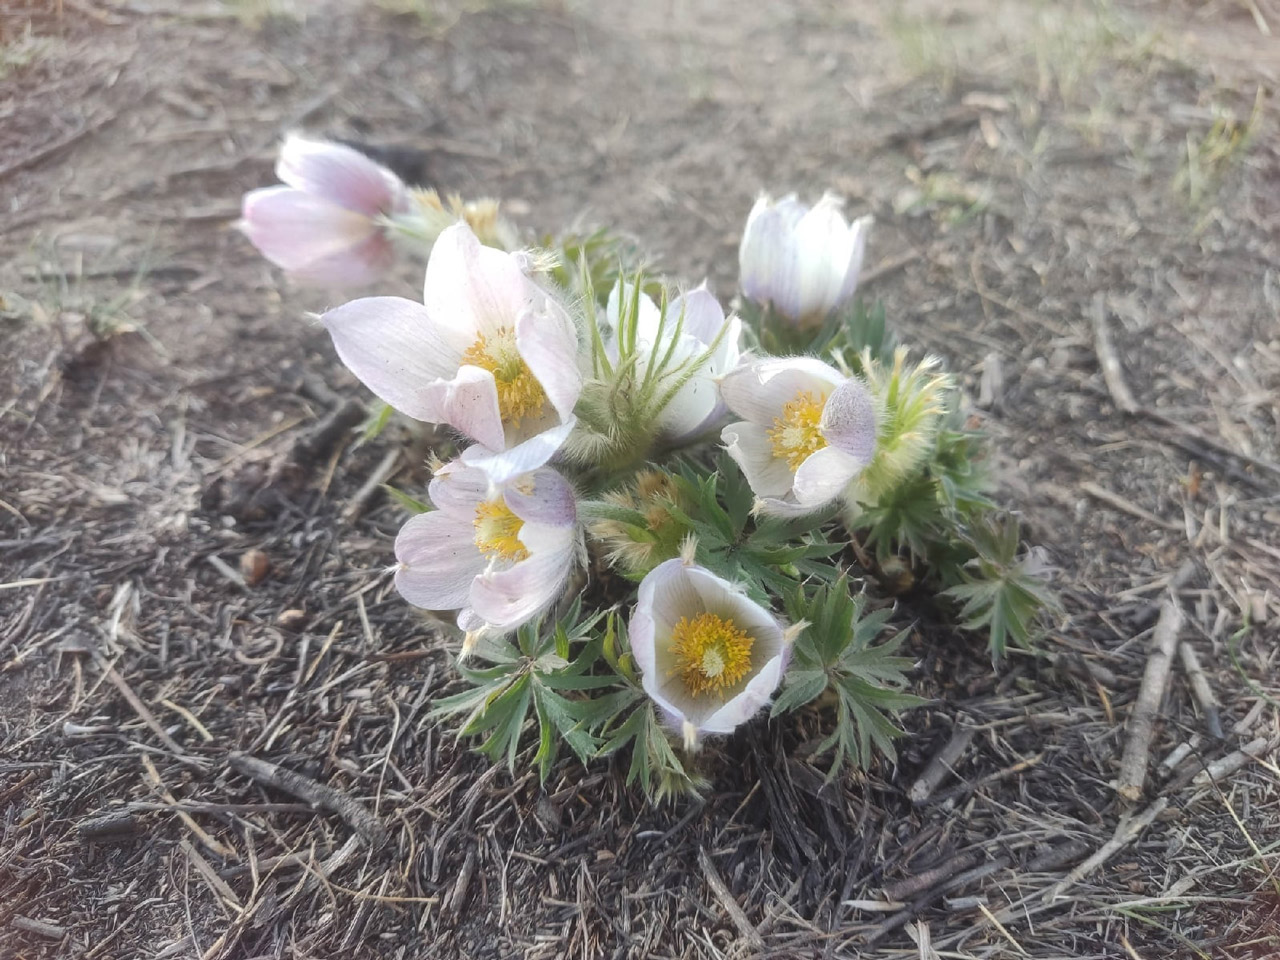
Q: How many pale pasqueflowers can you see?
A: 7